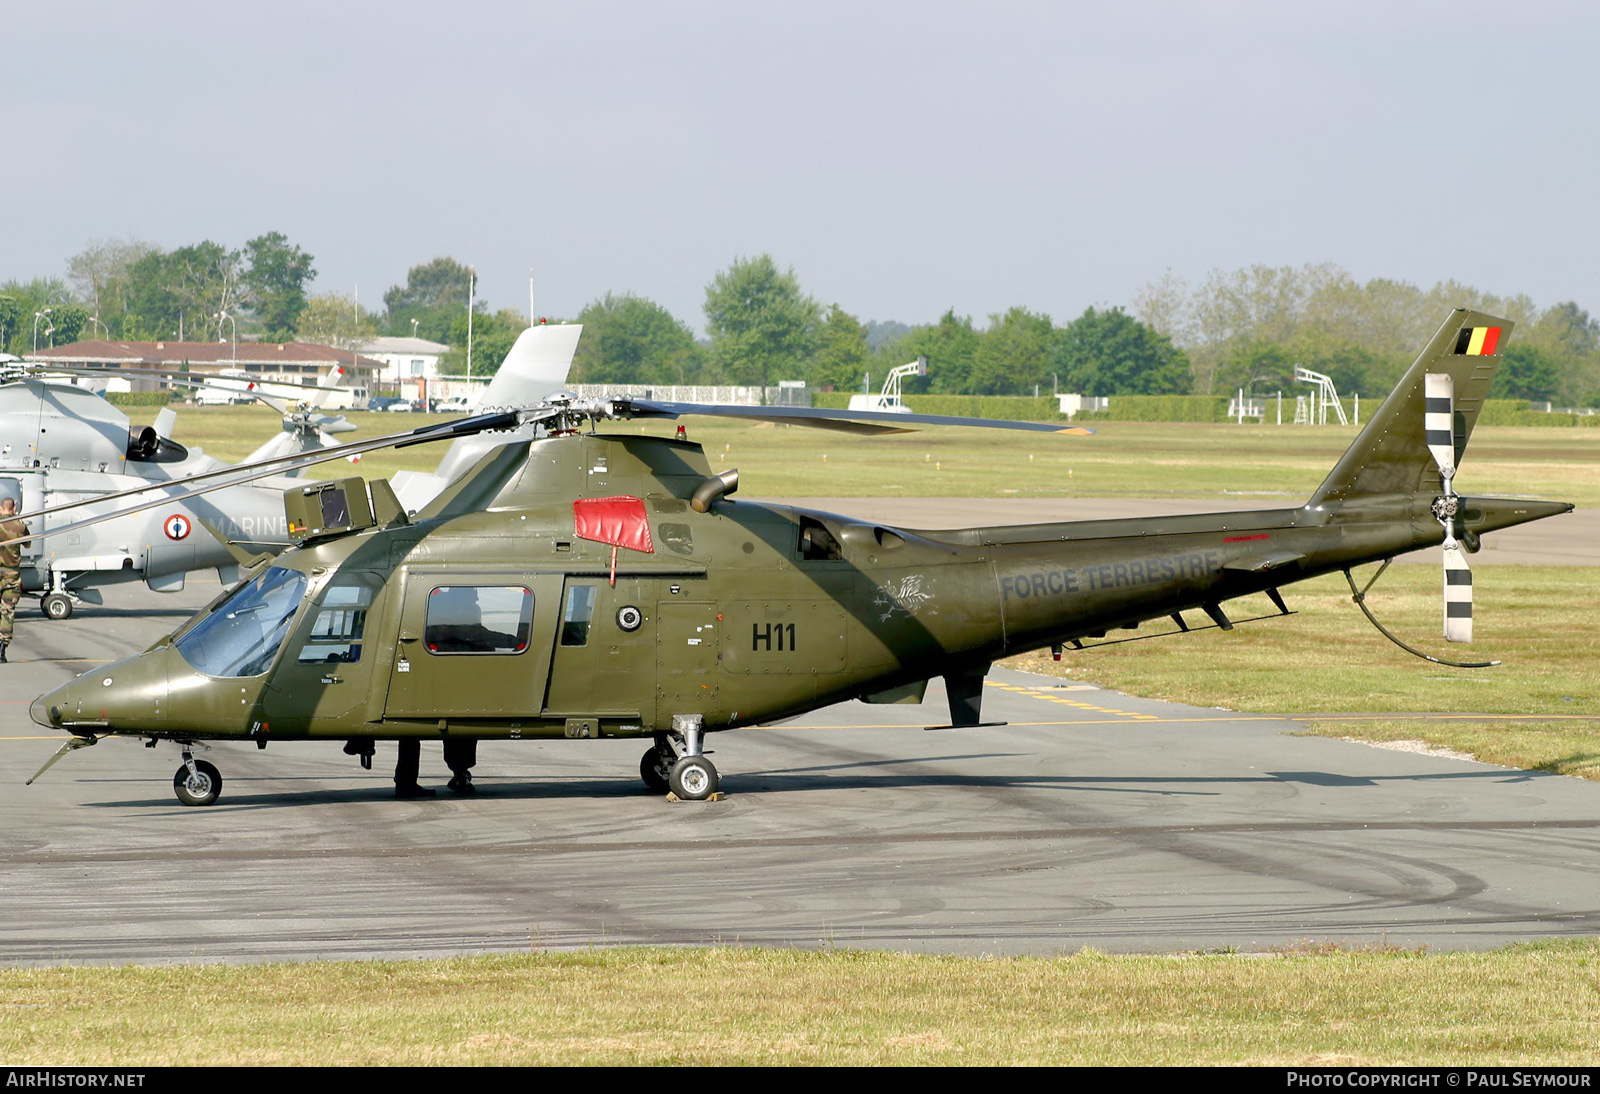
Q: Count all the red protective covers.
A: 1